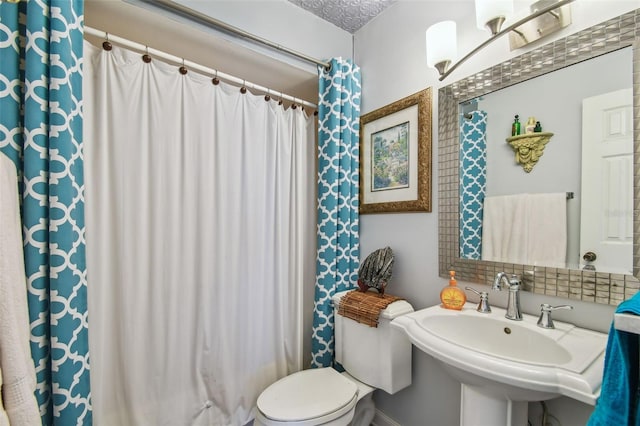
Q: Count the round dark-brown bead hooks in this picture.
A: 10